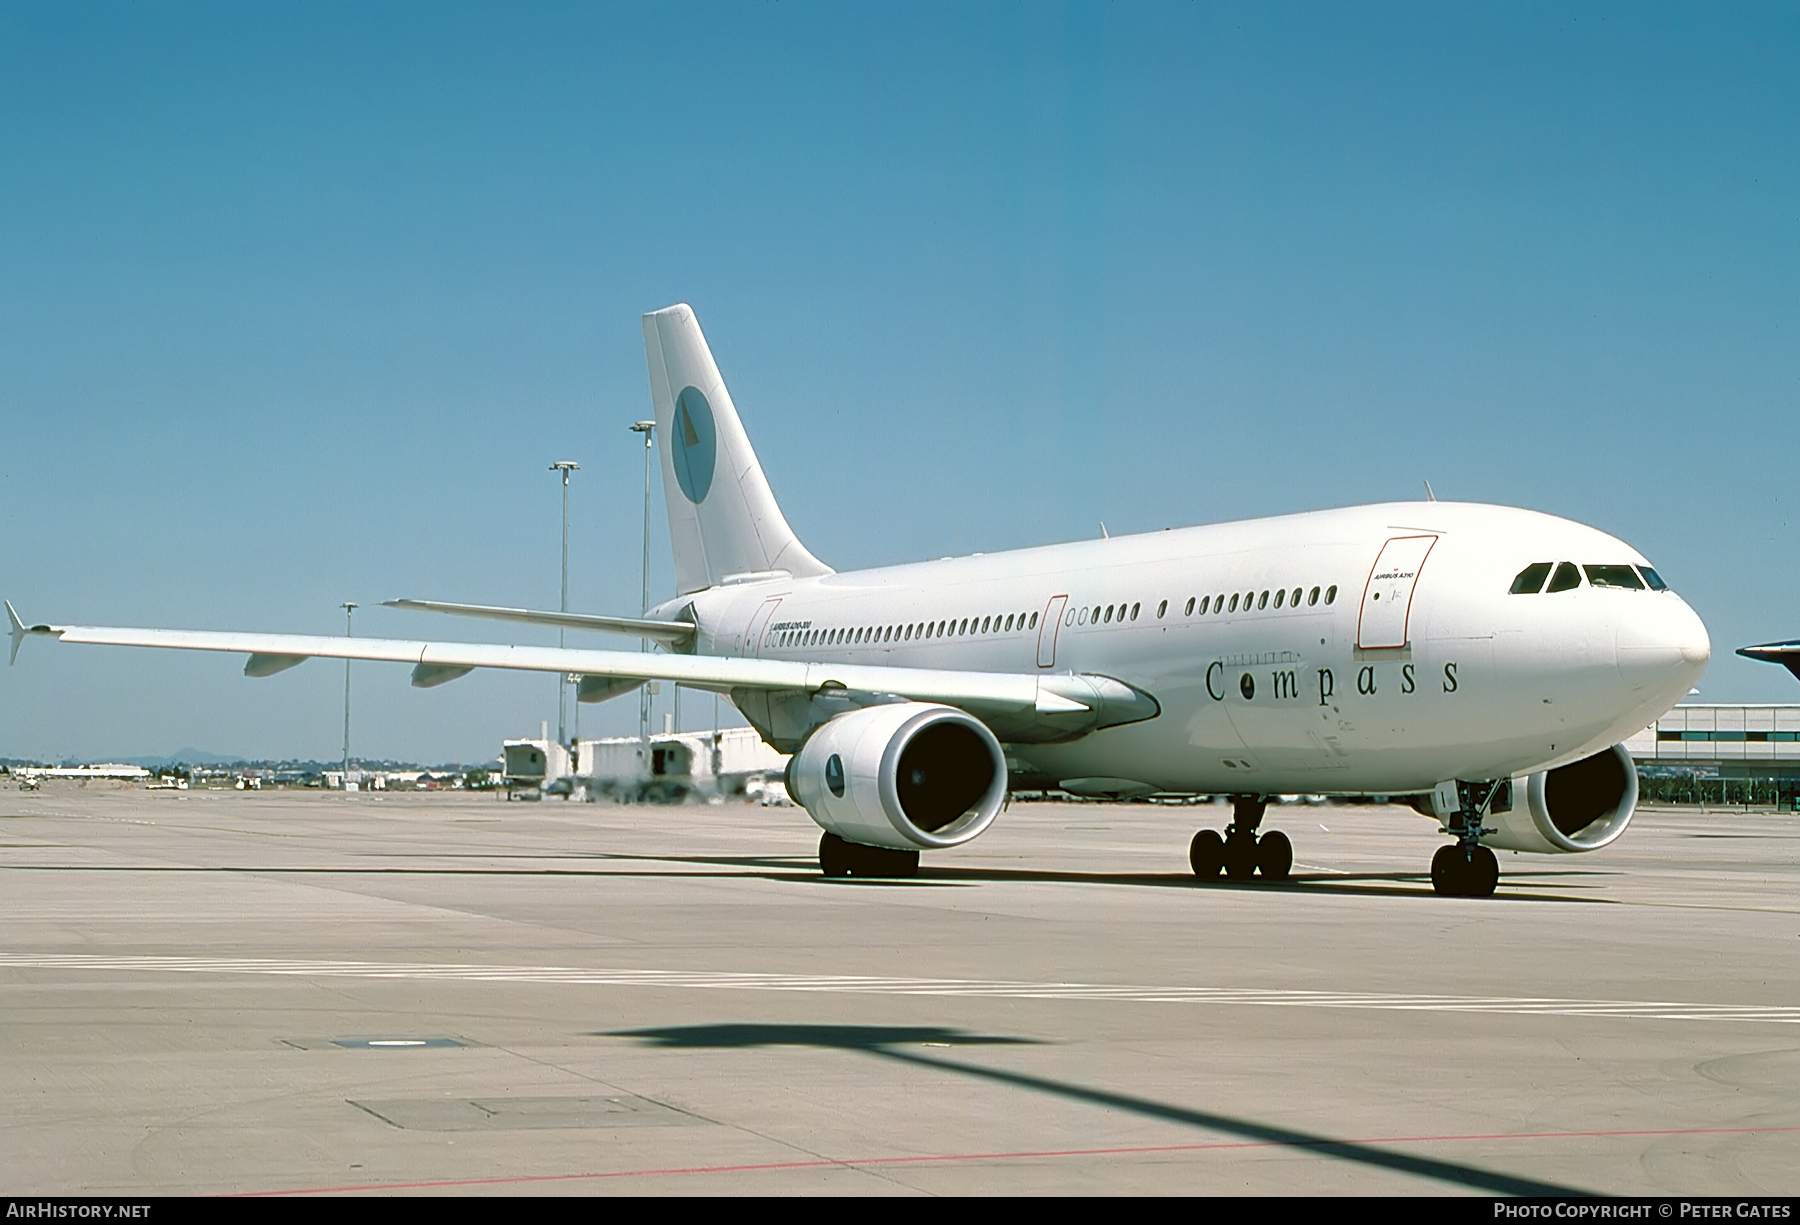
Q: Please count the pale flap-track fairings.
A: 3